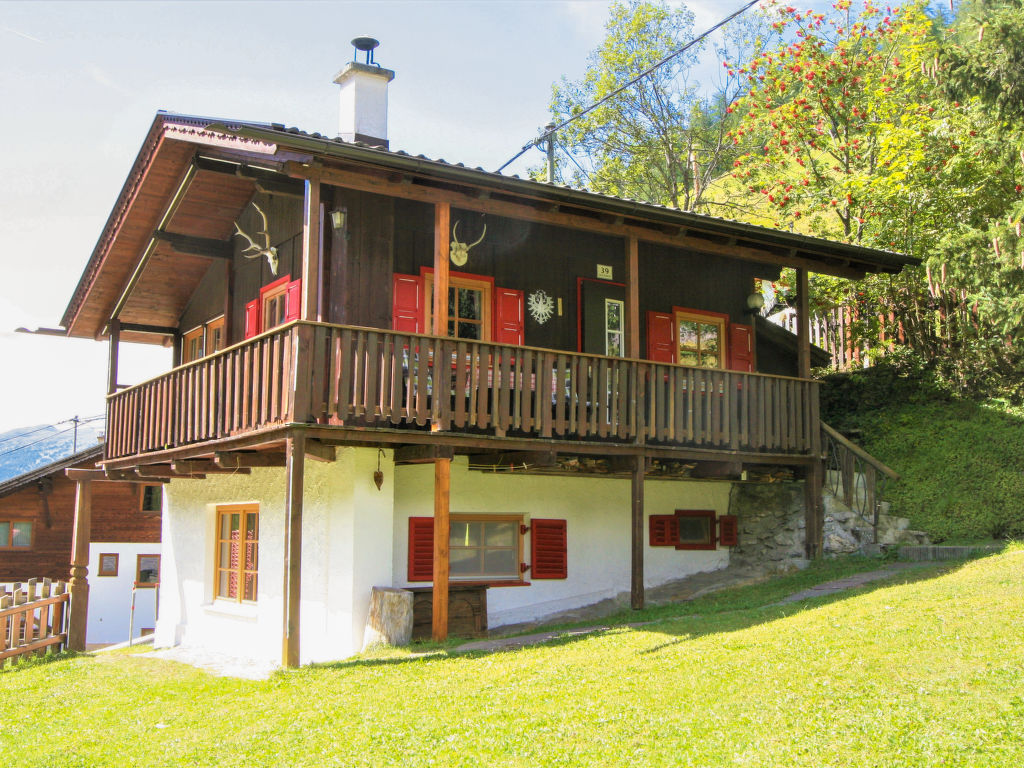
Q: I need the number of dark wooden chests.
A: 1